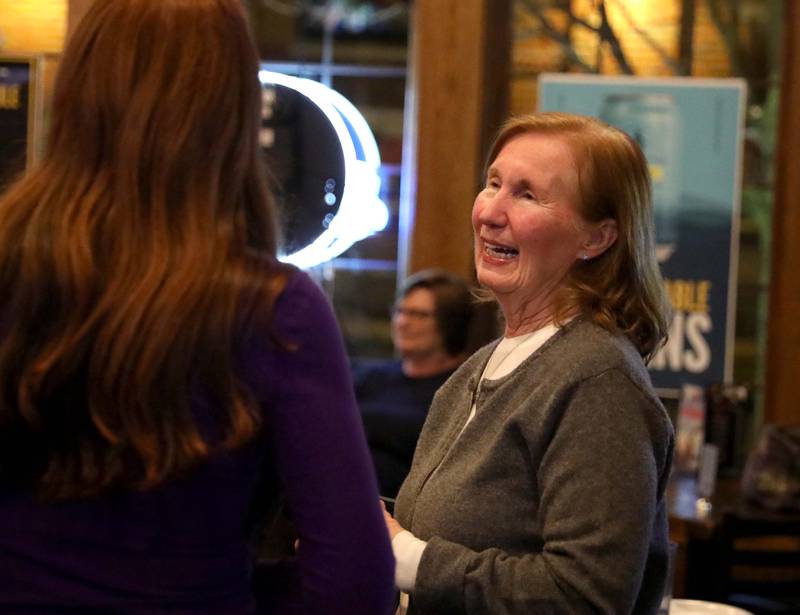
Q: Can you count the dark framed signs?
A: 1